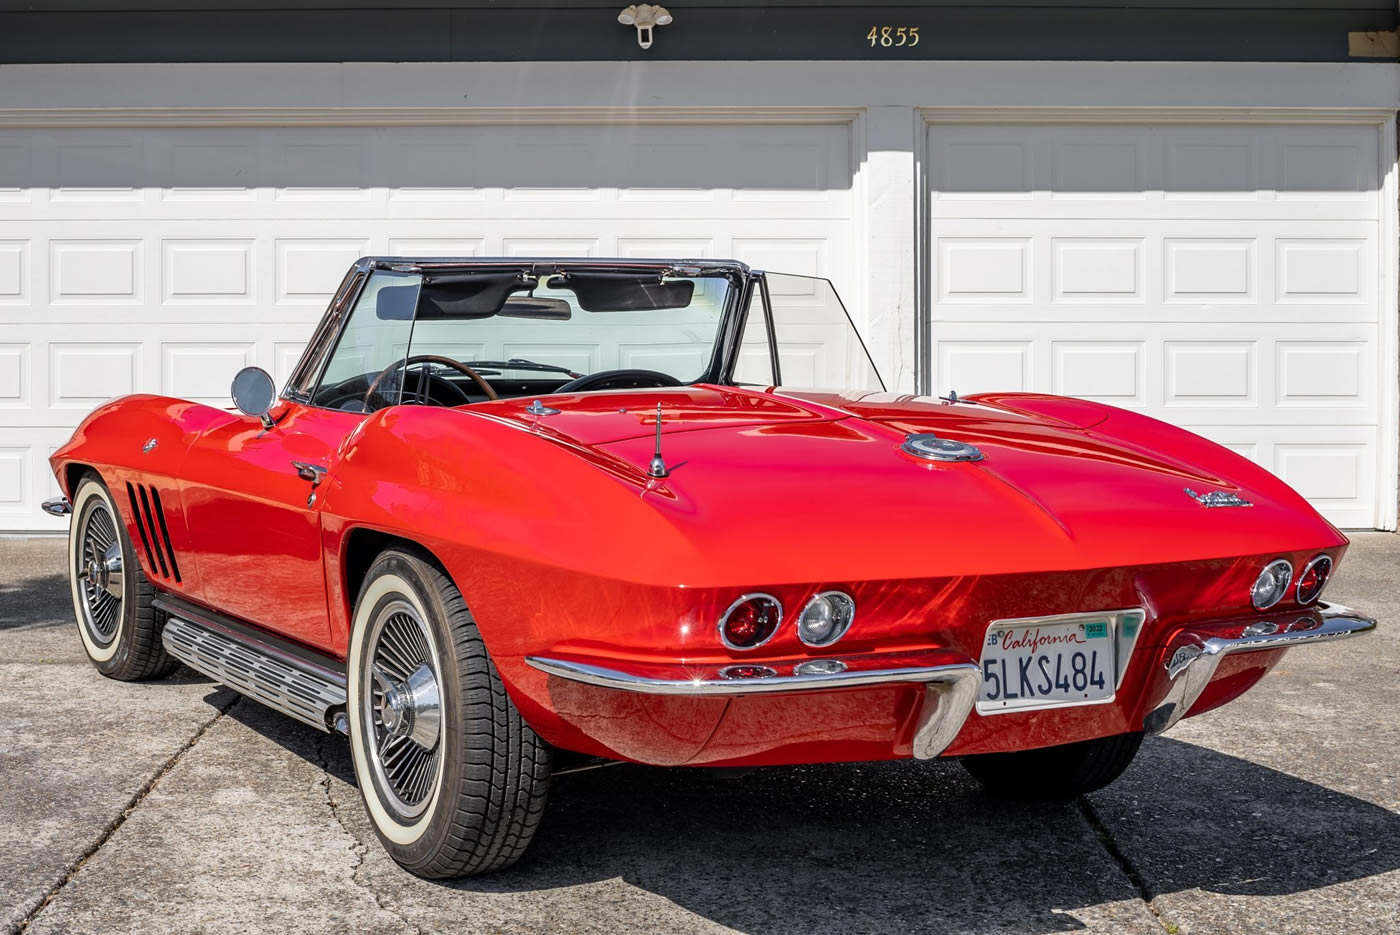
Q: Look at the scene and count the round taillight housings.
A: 4